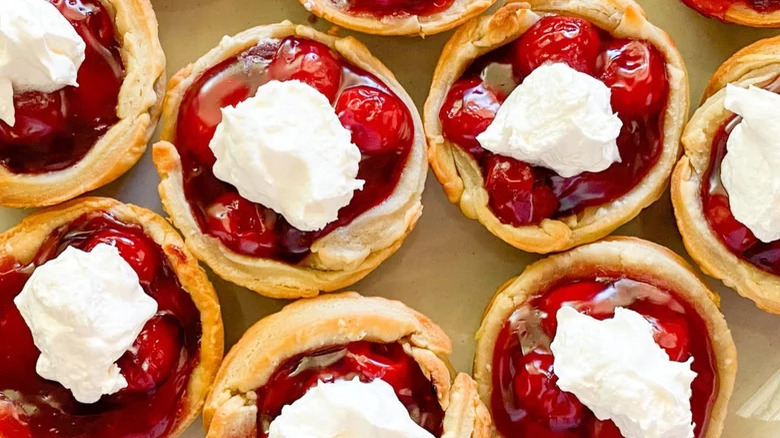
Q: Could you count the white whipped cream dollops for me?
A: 7